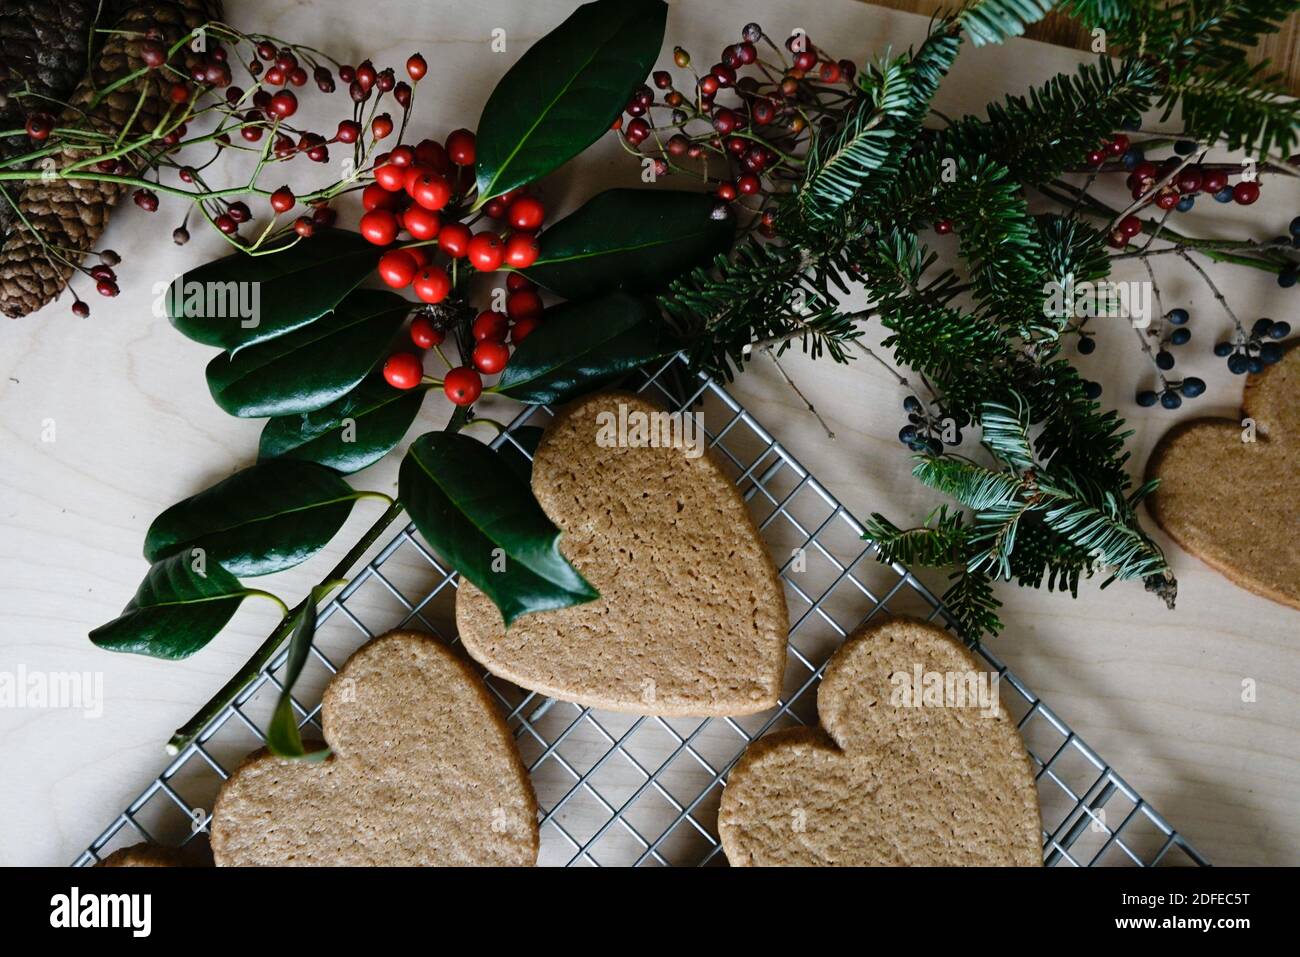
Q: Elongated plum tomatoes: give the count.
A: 0